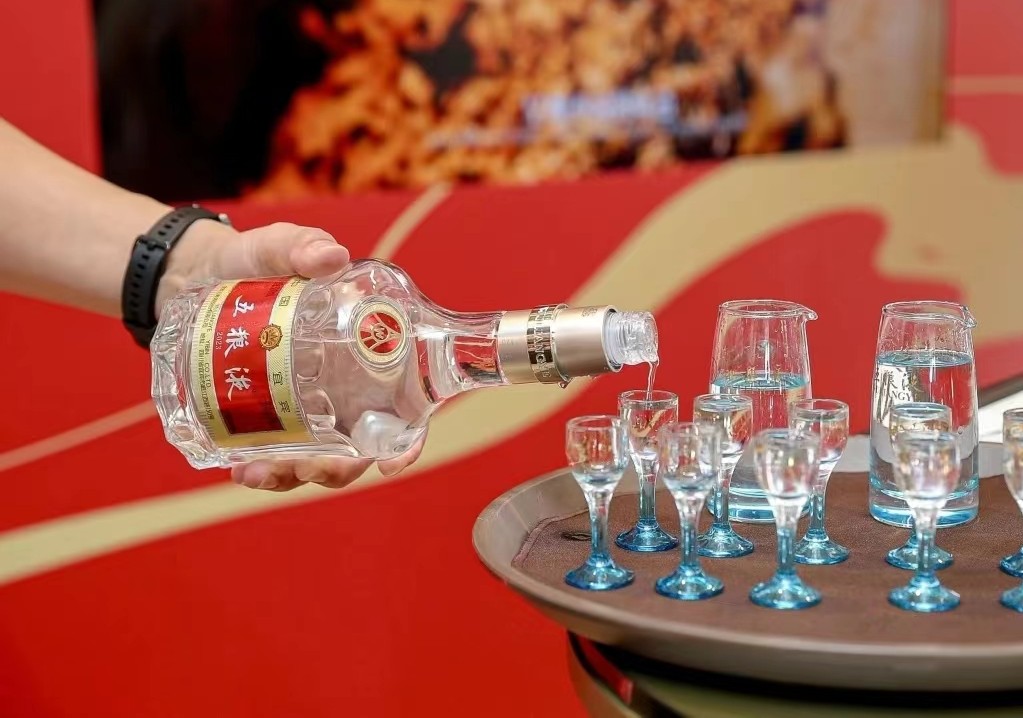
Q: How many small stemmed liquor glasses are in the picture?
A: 10